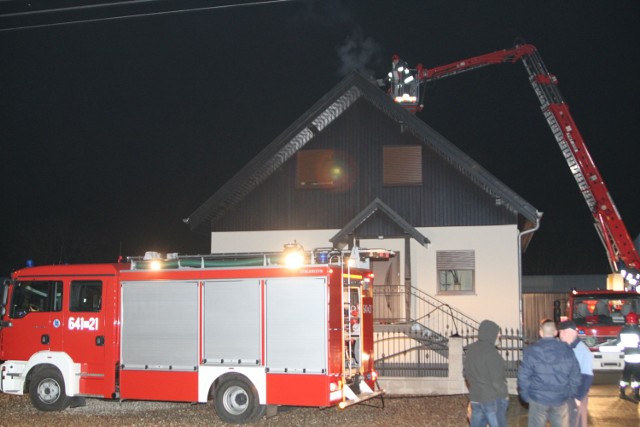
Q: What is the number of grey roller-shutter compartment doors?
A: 3